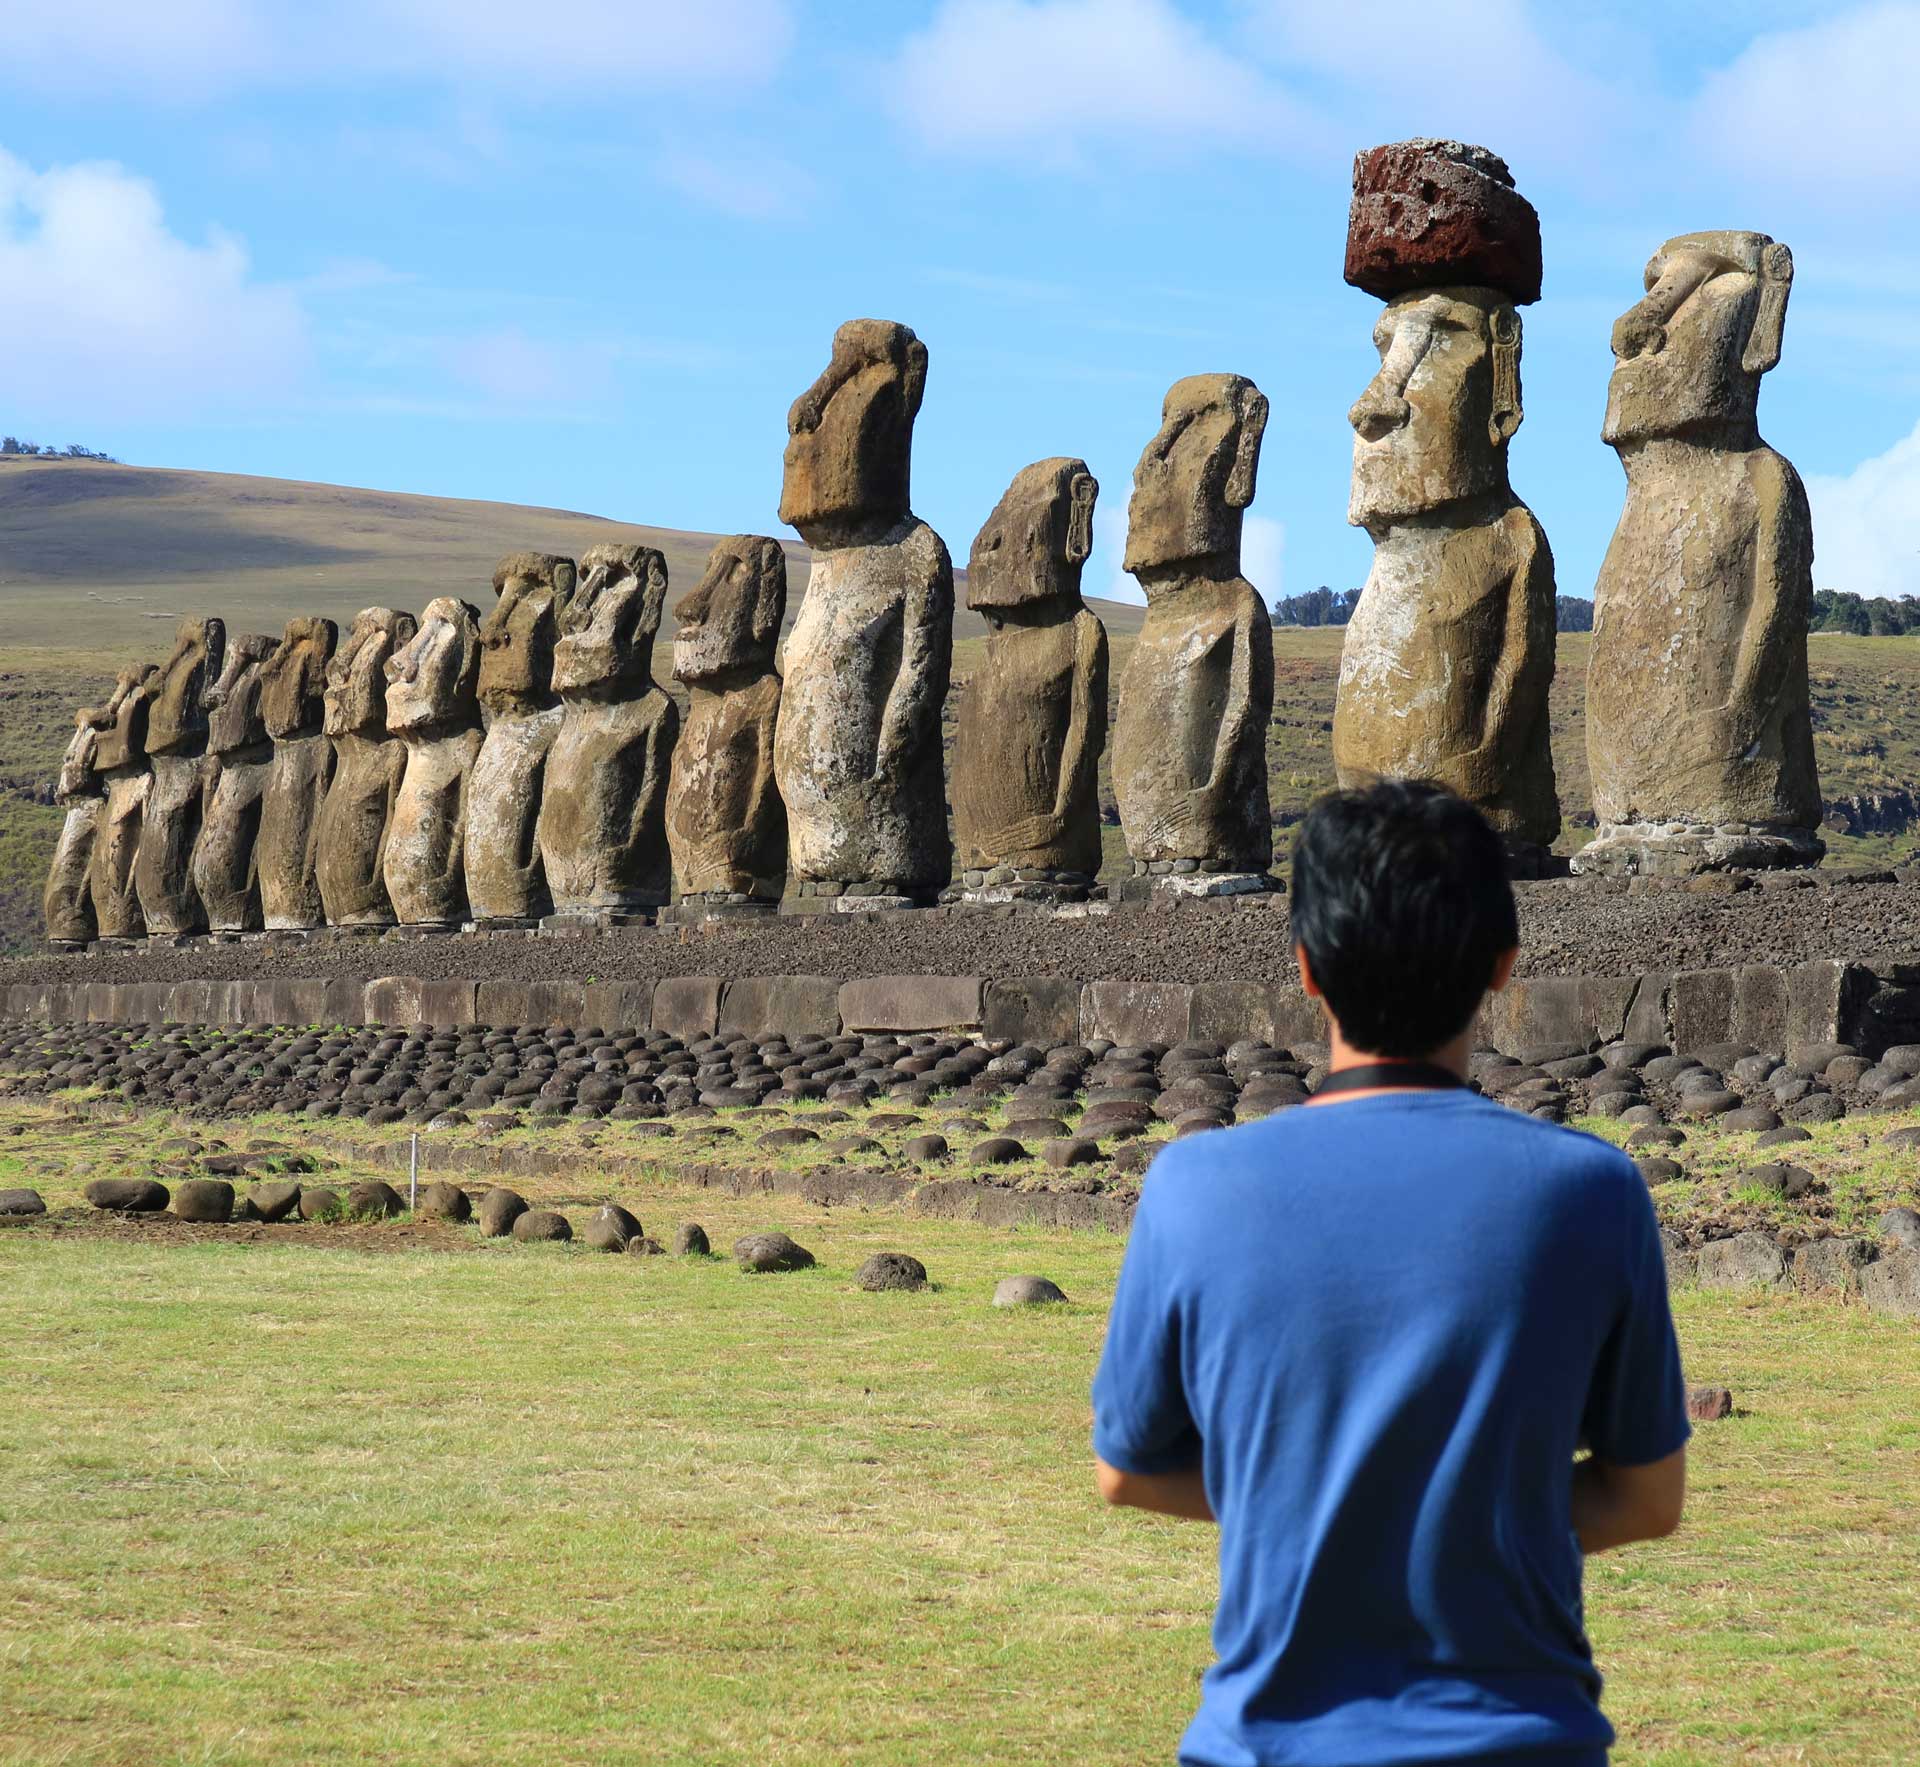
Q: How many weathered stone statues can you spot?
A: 15